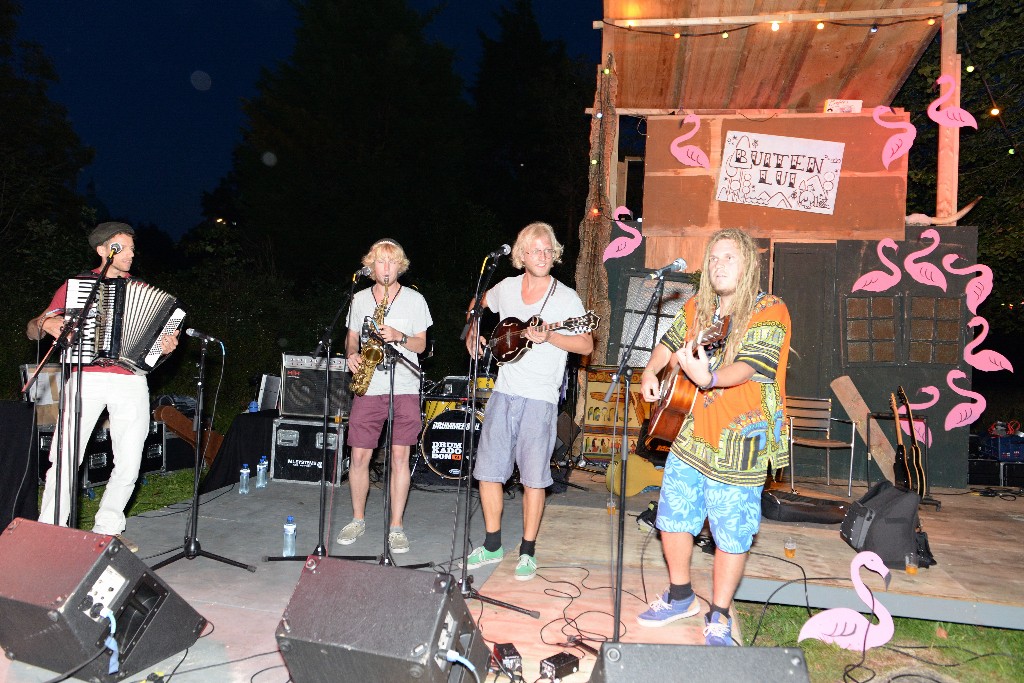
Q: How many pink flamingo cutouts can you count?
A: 11